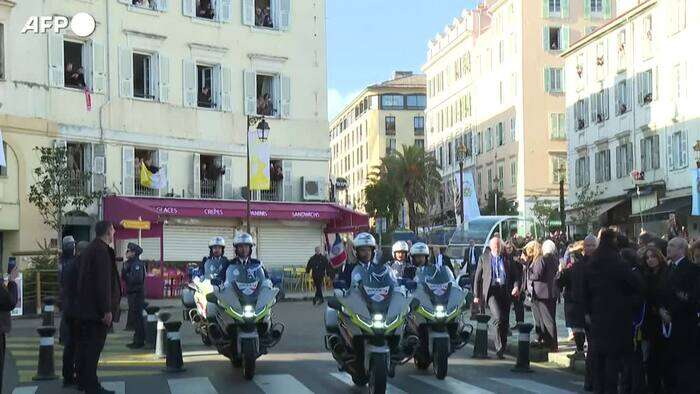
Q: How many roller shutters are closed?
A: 2